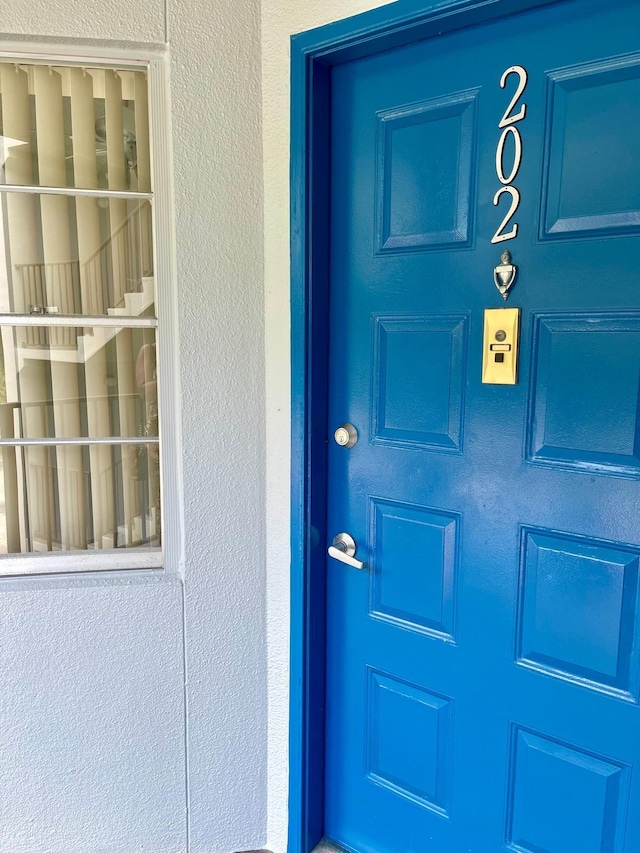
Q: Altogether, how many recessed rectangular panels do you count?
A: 8